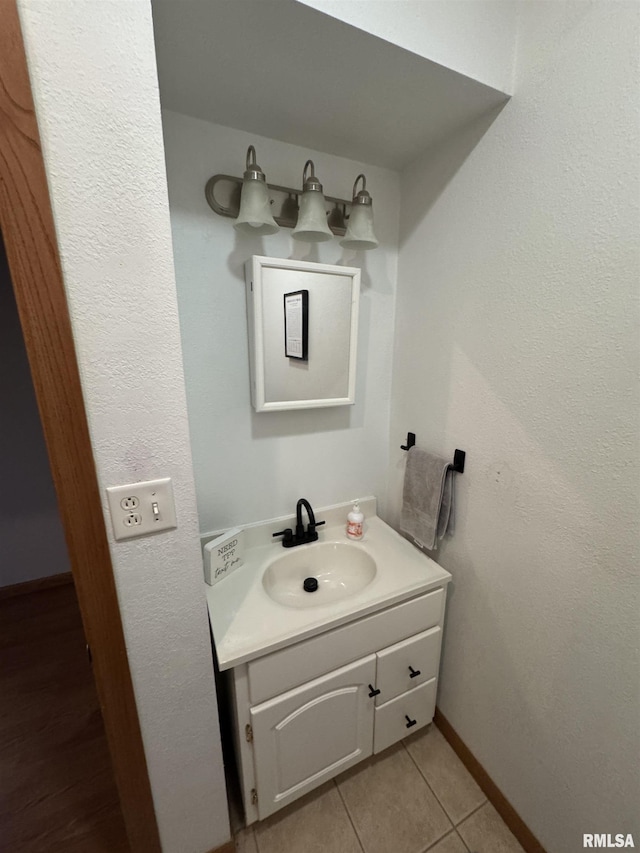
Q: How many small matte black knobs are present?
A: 3